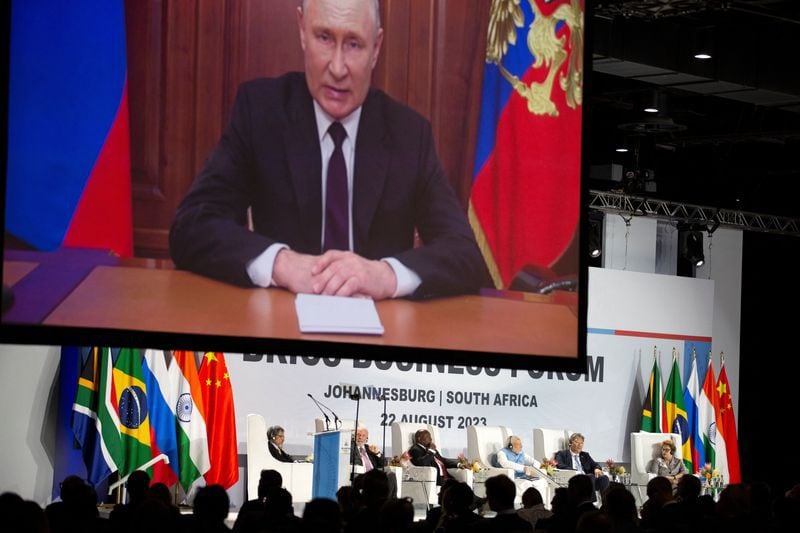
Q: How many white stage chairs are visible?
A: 6